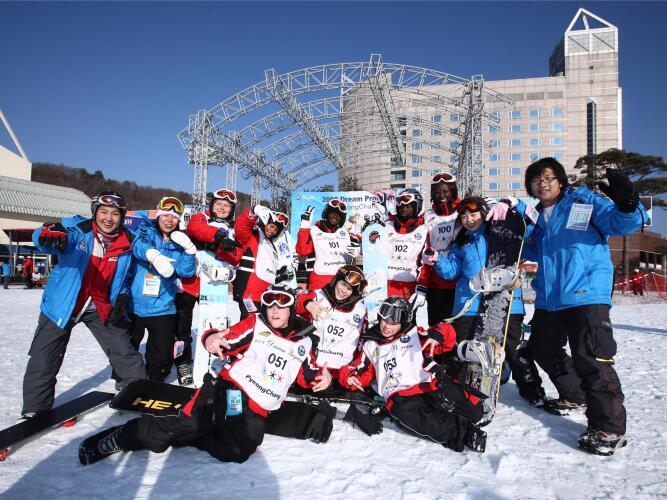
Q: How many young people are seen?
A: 12